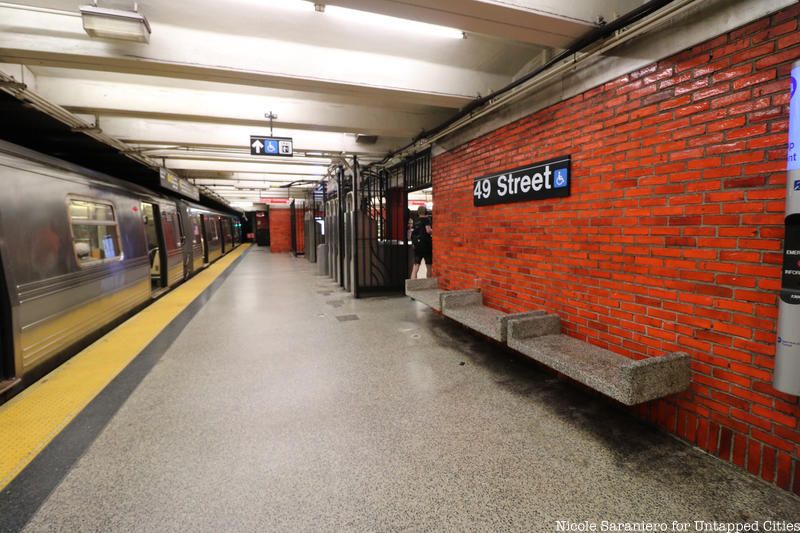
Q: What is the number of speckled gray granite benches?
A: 3